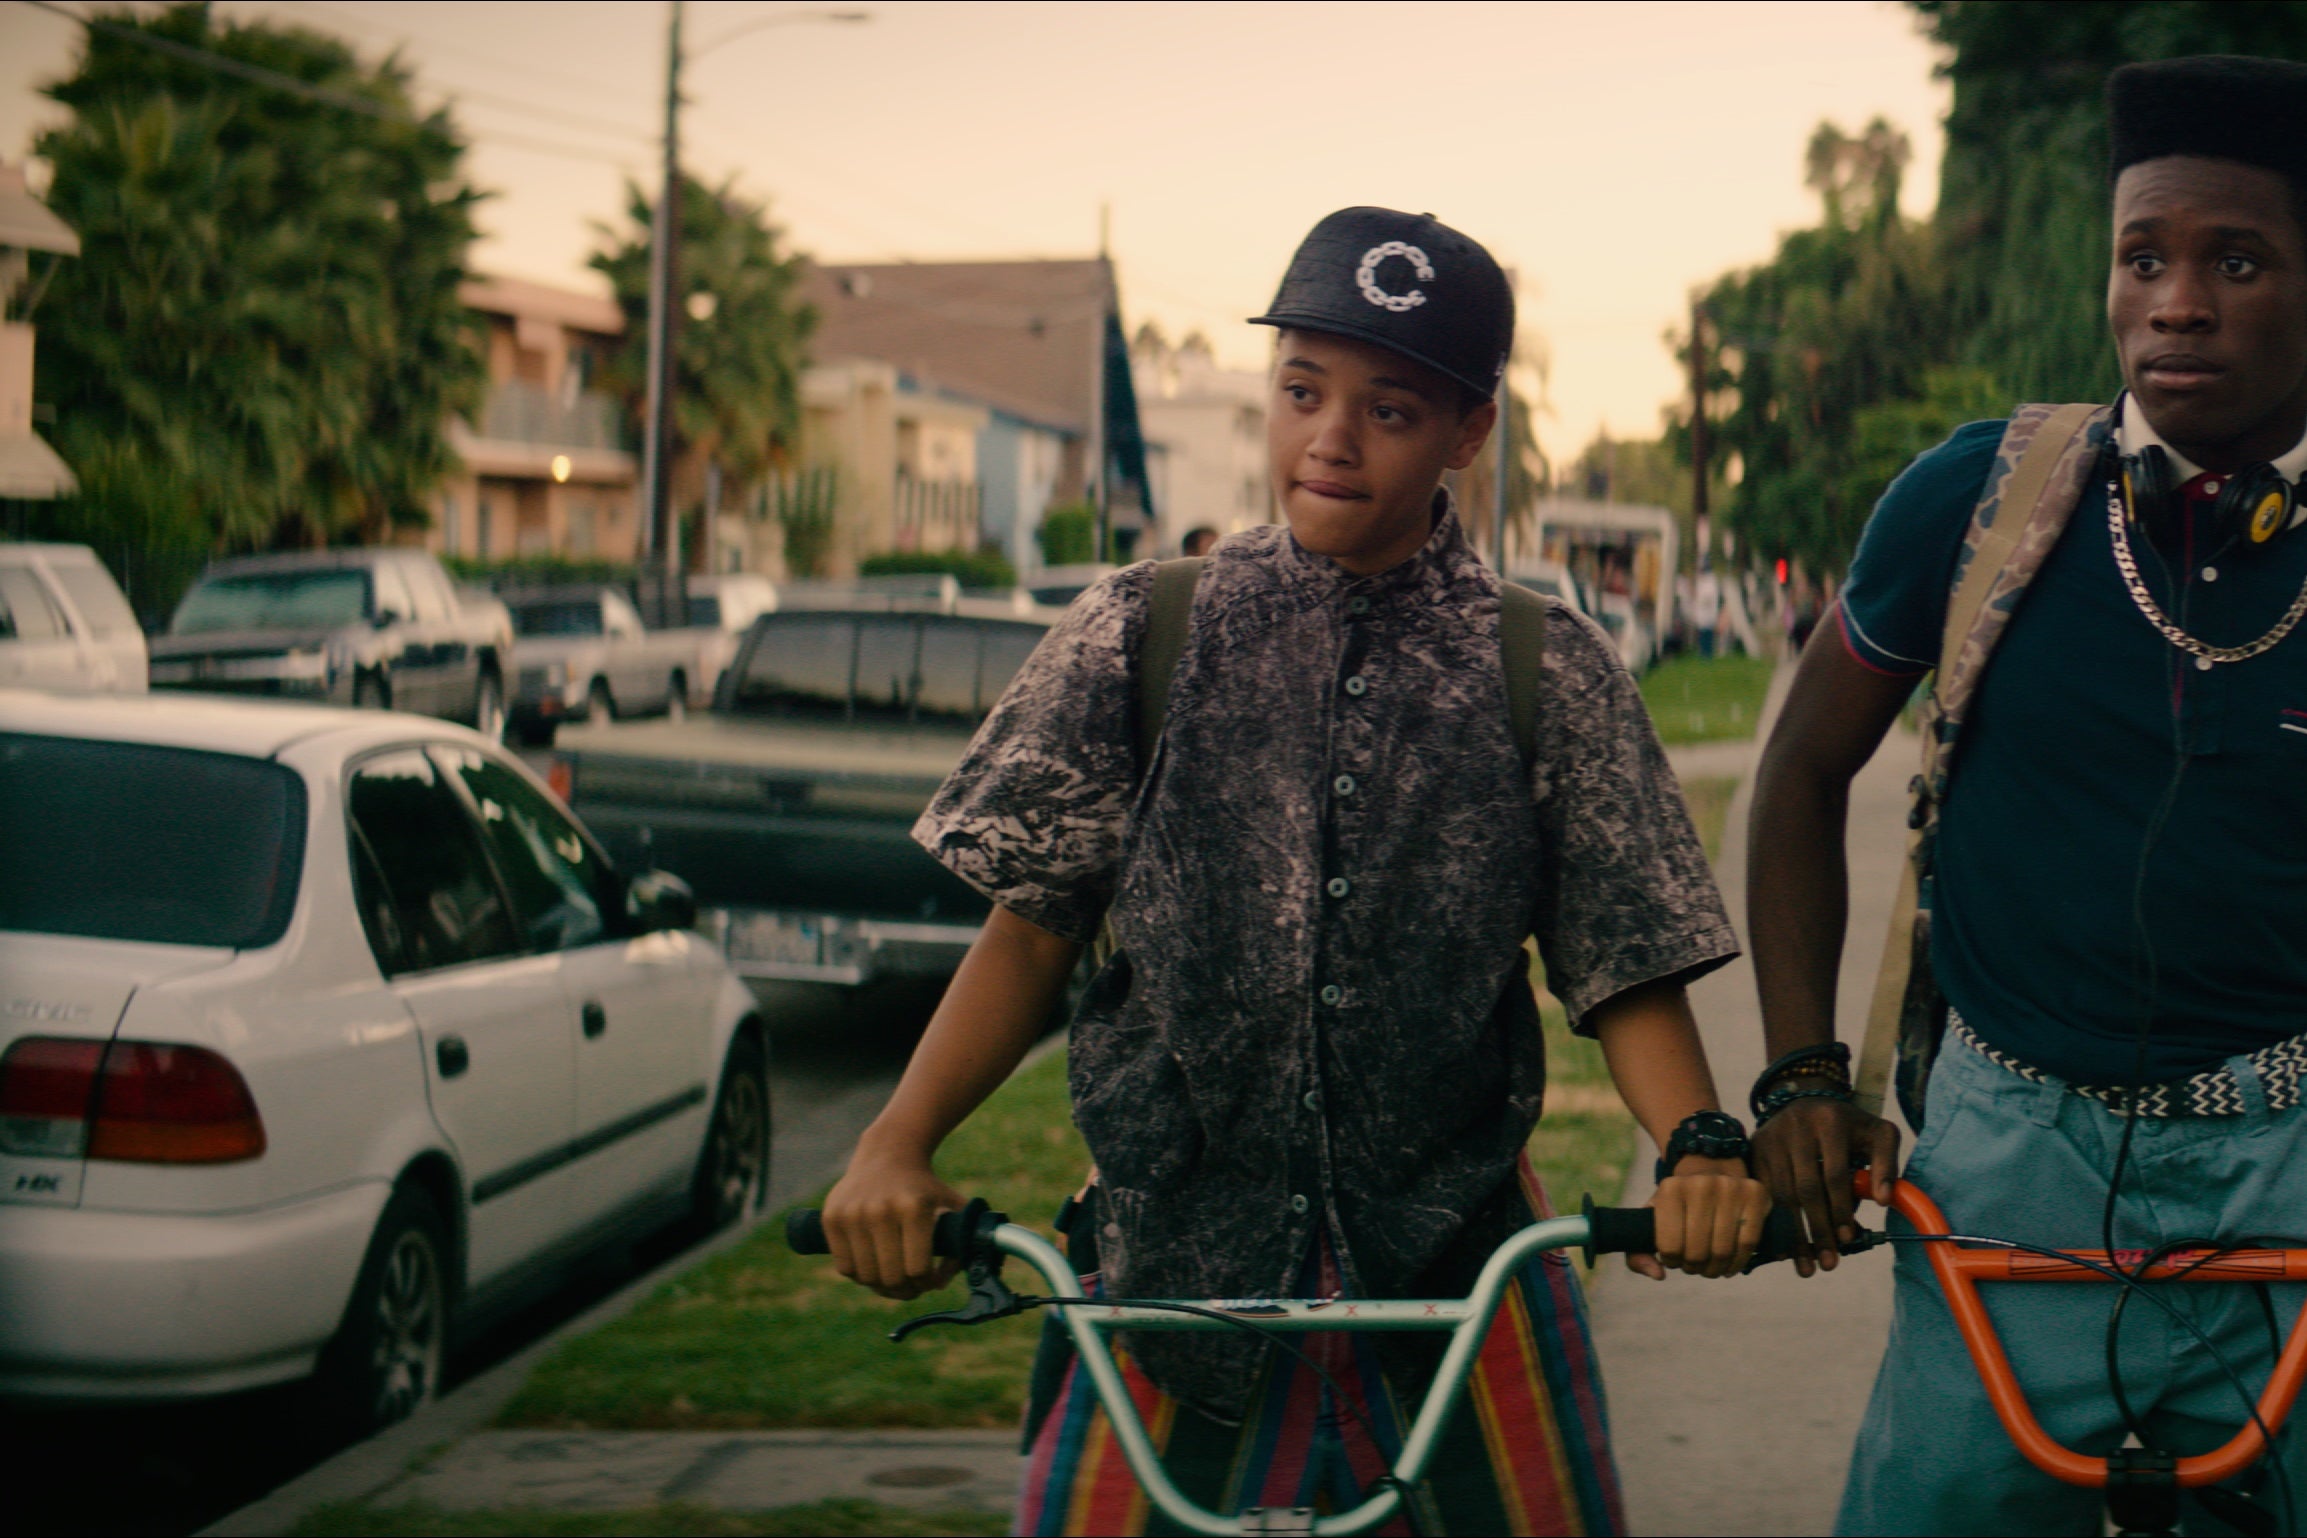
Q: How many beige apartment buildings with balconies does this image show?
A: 1